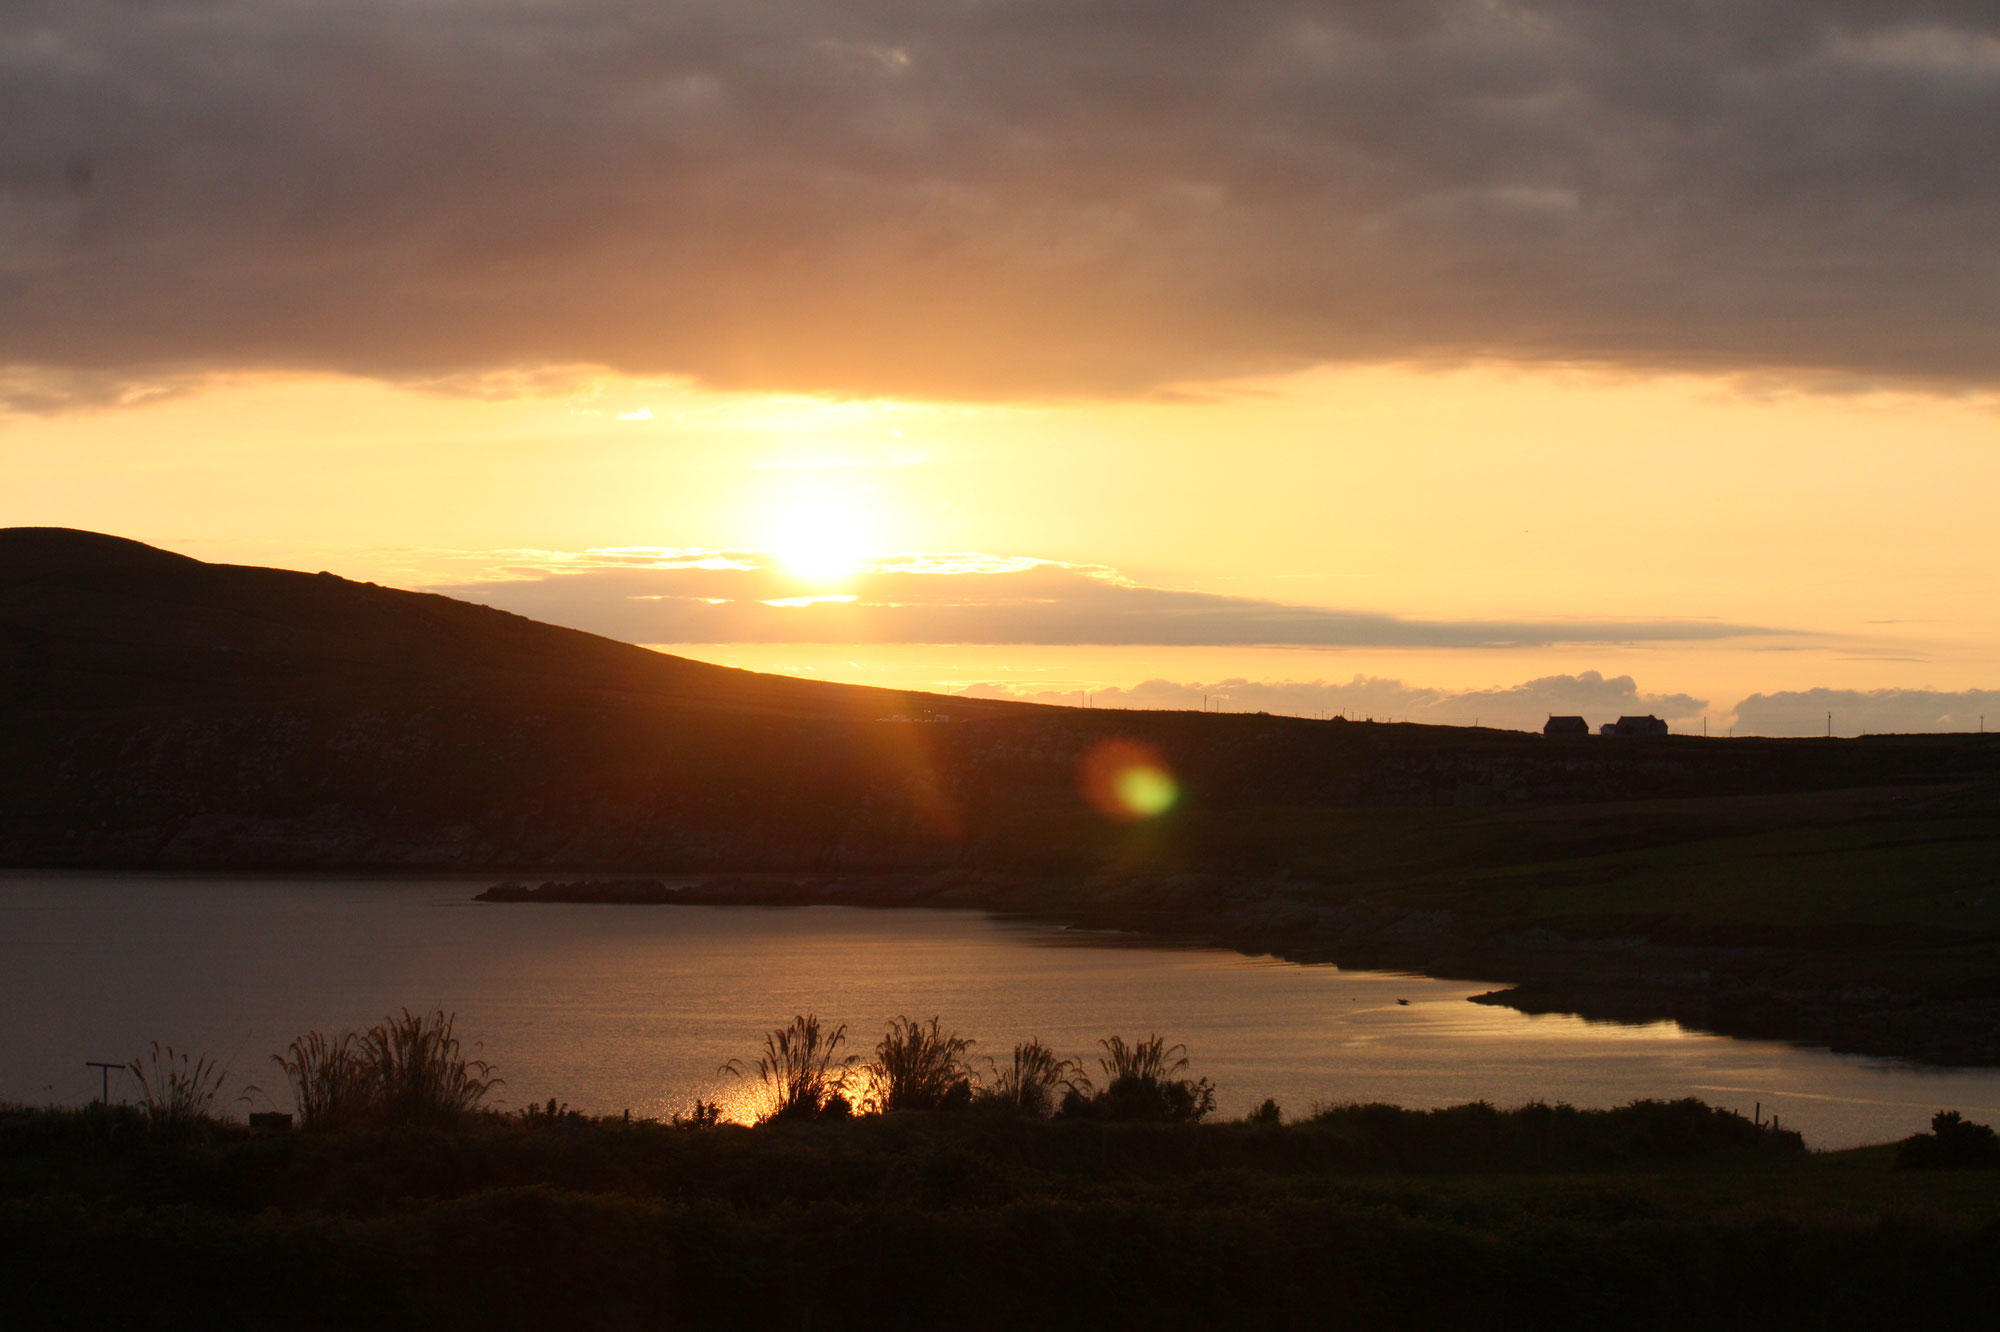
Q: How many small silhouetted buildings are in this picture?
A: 2